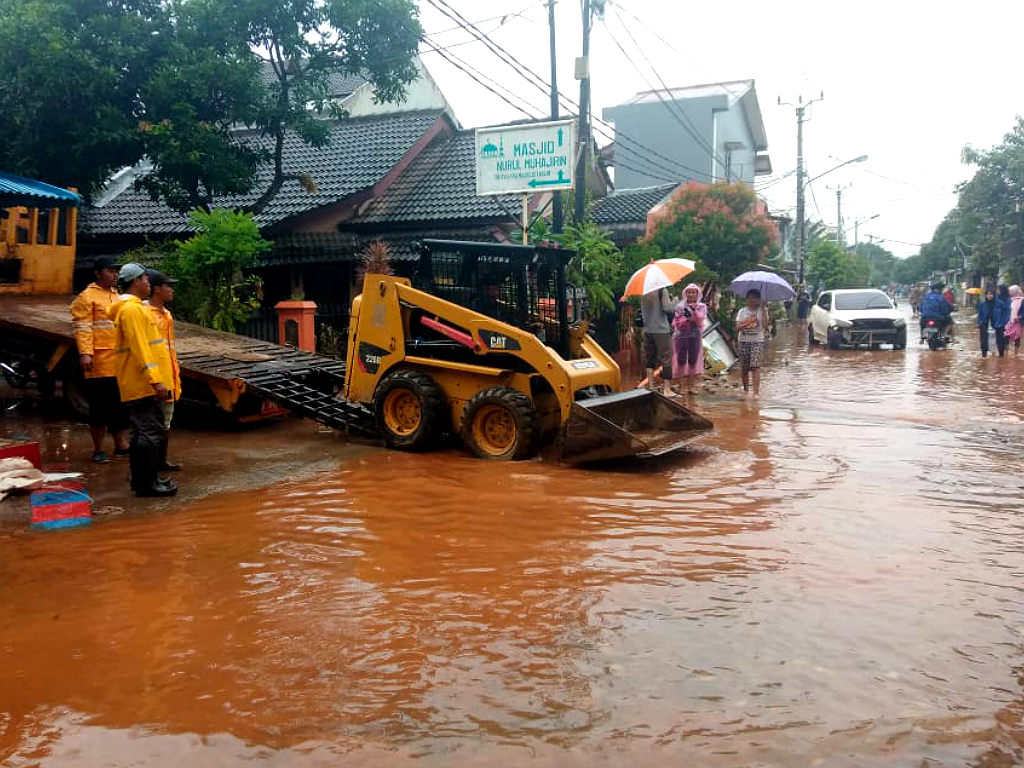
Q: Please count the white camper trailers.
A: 0